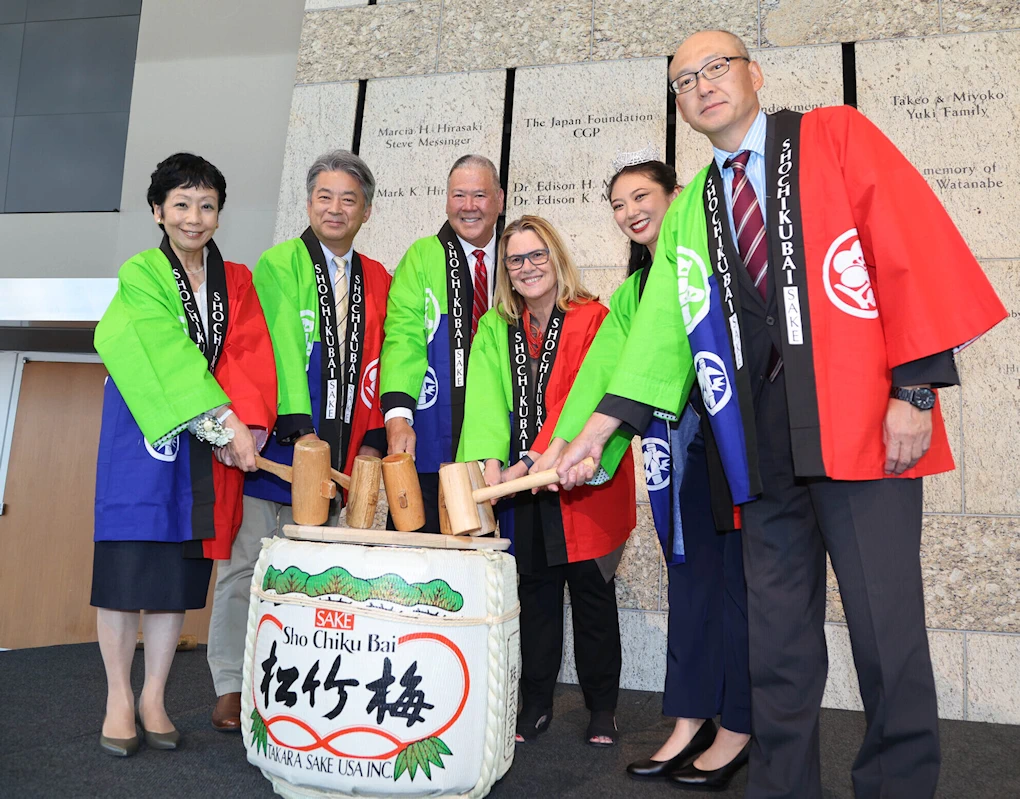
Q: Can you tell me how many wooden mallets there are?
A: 6